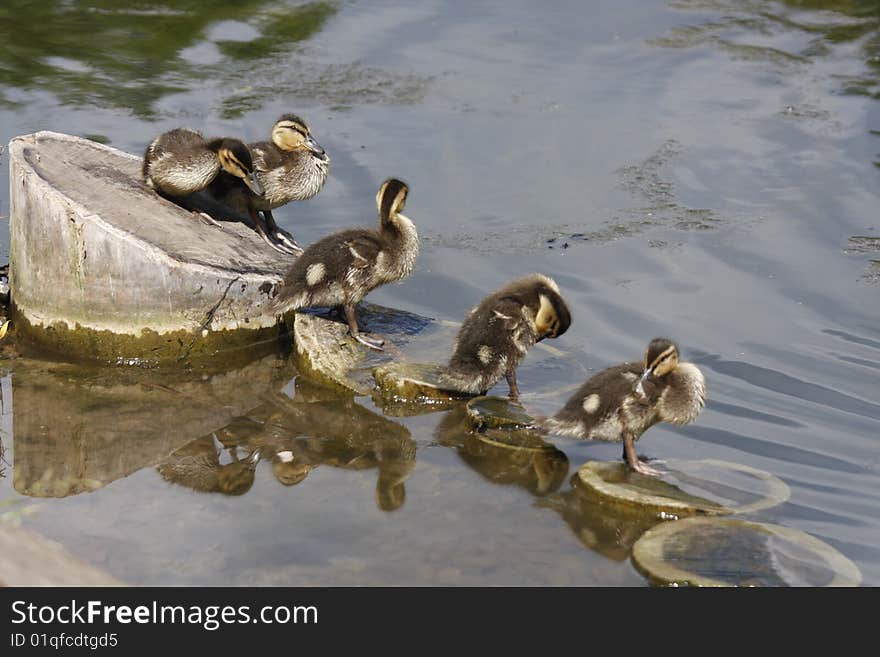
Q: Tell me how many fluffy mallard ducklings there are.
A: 5